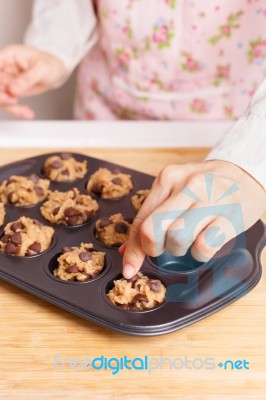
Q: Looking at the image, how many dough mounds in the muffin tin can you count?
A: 10